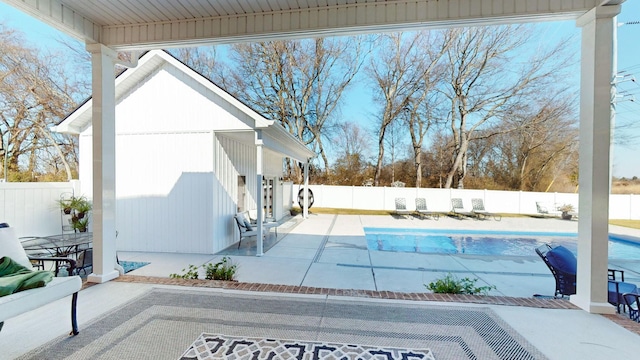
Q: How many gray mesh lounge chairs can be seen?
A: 4